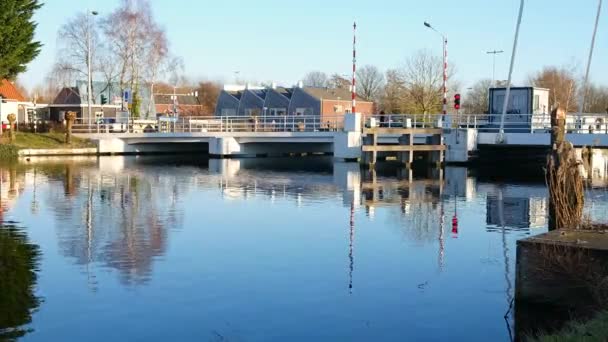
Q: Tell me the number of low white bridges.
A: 1